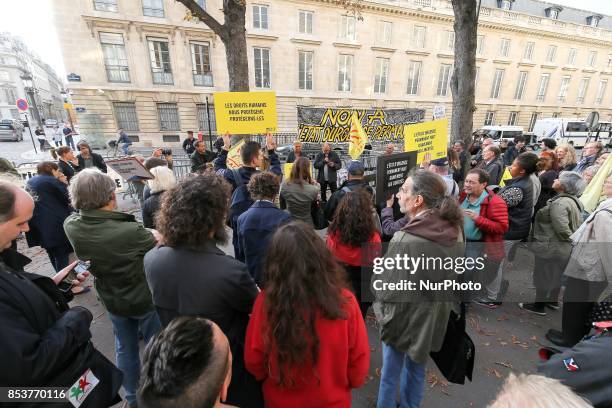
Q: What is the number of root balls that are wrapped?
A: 0